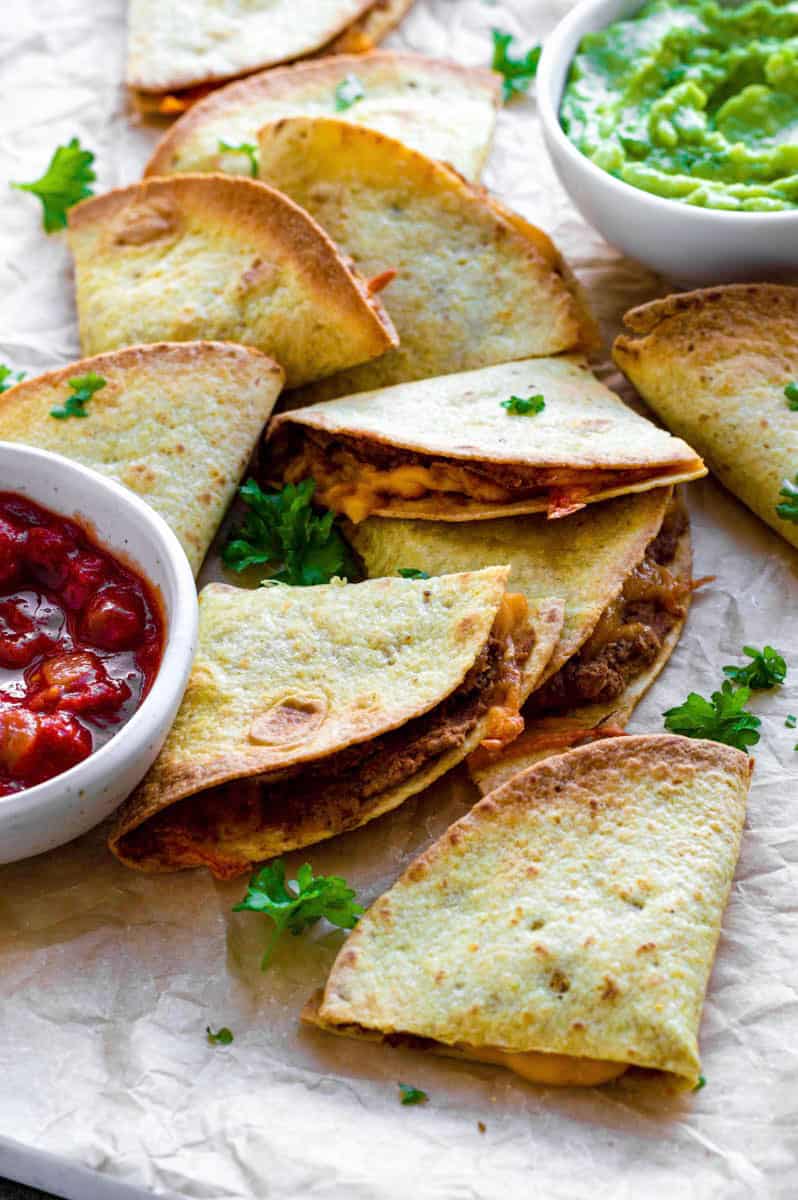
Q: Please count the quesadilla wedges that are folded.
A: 10